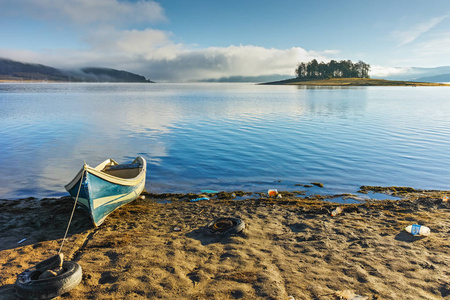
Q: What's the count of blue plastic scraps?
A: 2